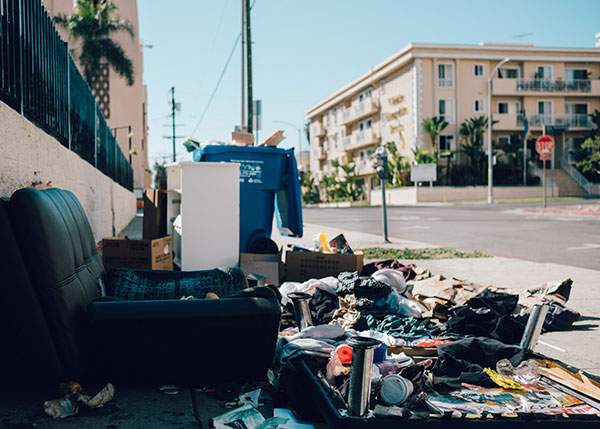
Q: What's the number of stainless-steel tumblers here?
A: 3